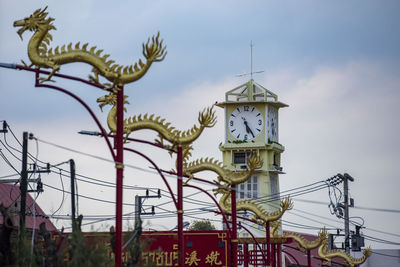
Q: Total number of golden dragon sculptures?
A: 6